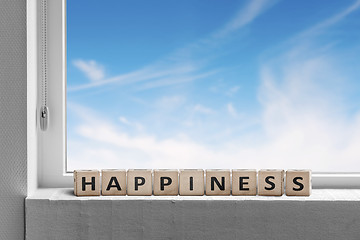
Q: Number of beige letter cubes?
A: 9